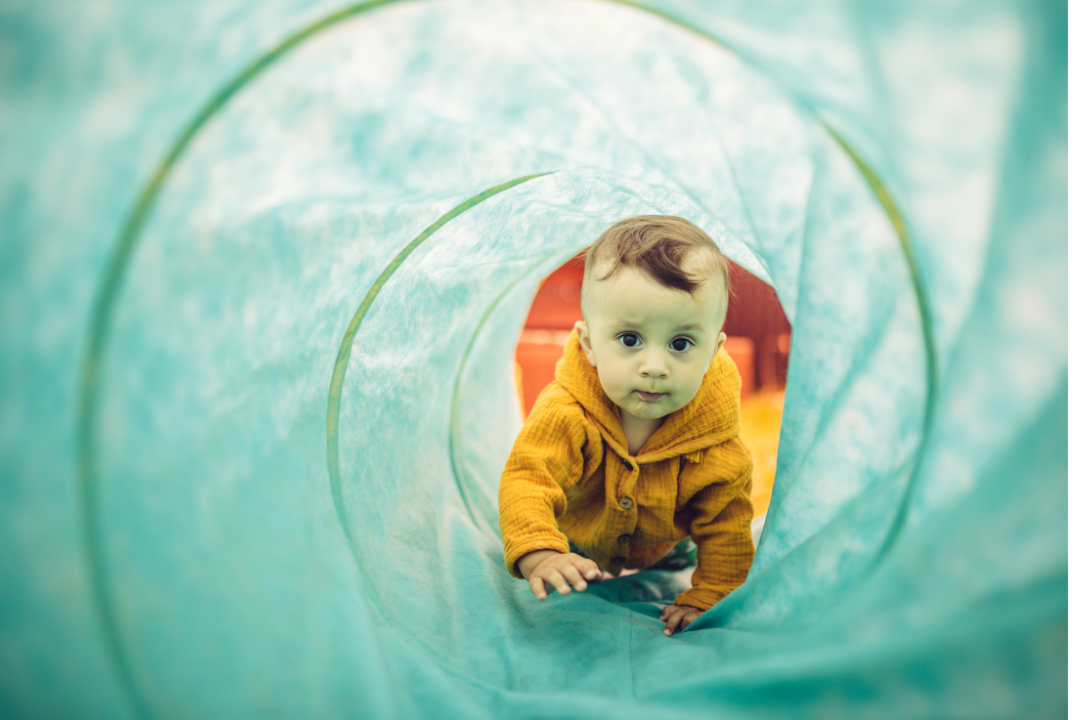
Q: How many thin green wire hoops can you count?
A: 3